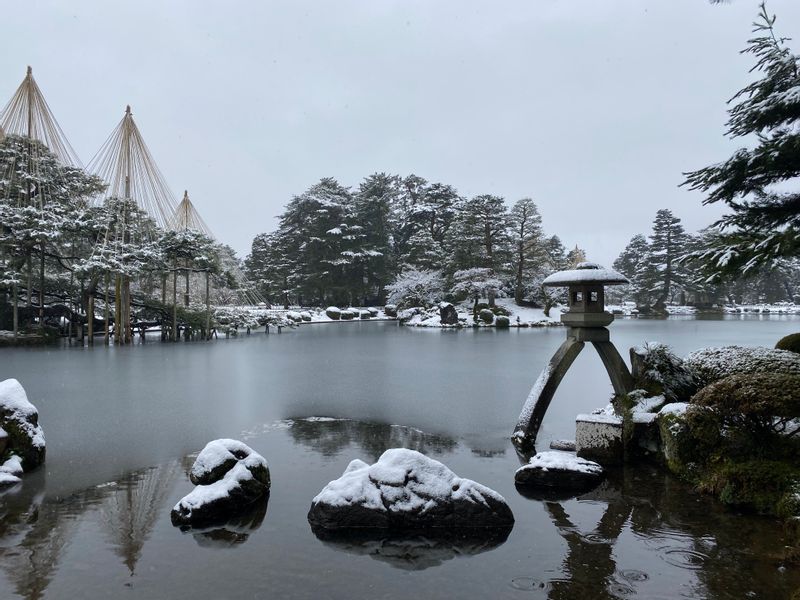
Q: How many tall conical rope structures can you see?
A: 3